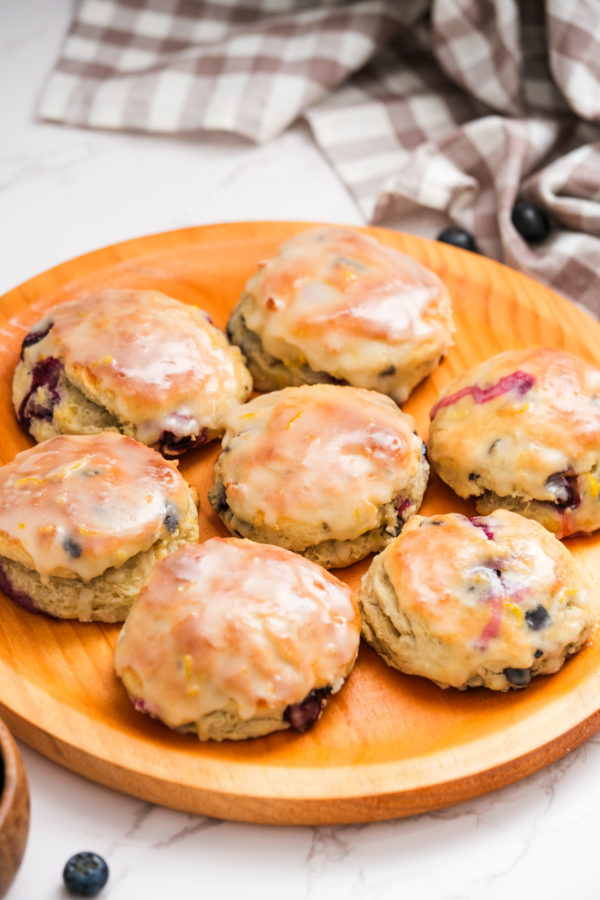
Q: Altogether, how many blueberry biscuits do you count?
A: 7